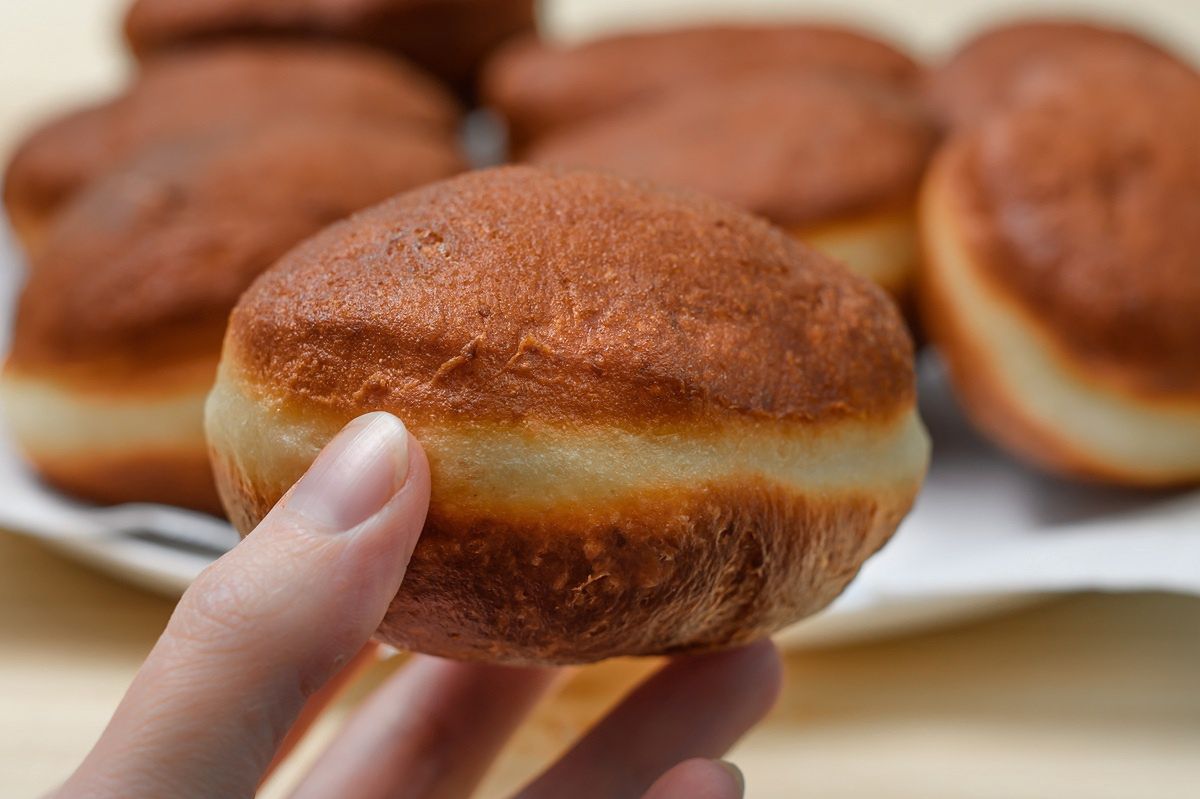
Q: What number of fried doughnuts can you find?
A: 8